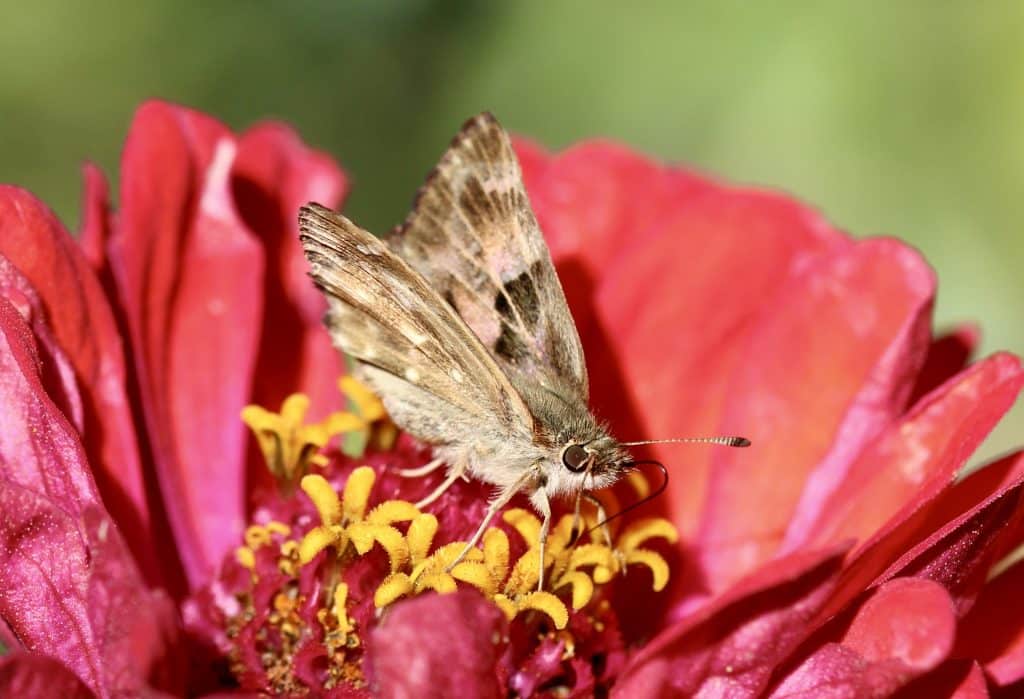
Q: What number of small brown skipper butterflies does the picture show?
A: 1